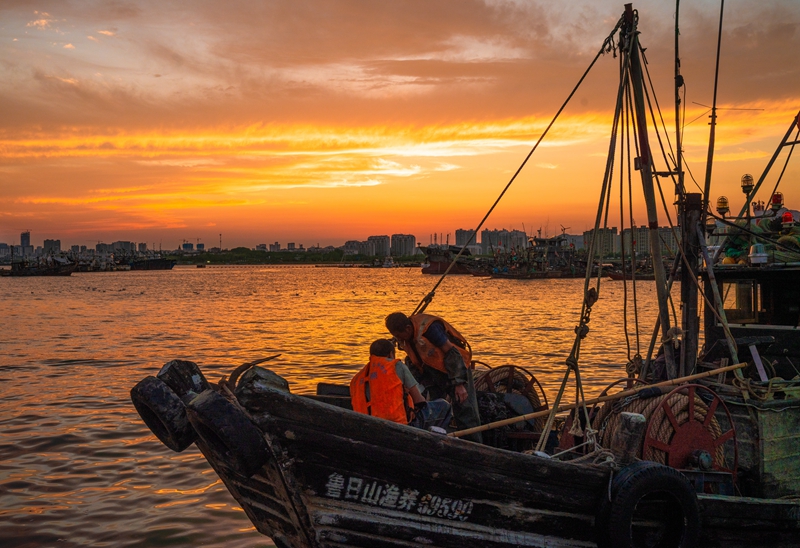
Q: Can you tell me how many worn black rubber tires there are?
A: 3